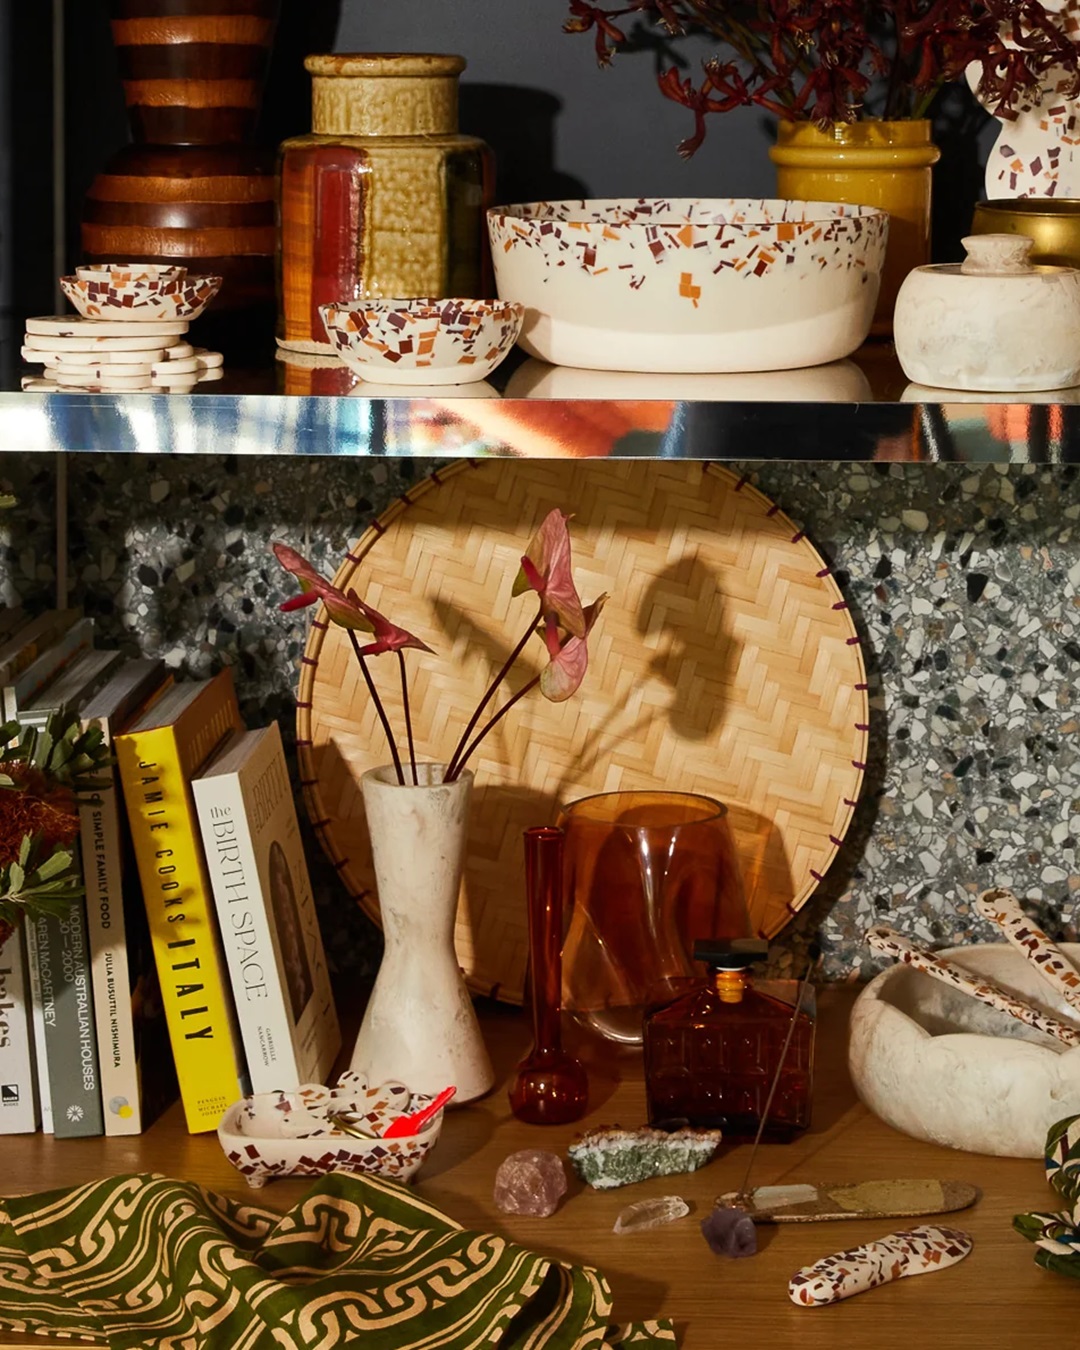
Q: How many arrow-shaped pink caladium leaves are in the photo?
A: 4